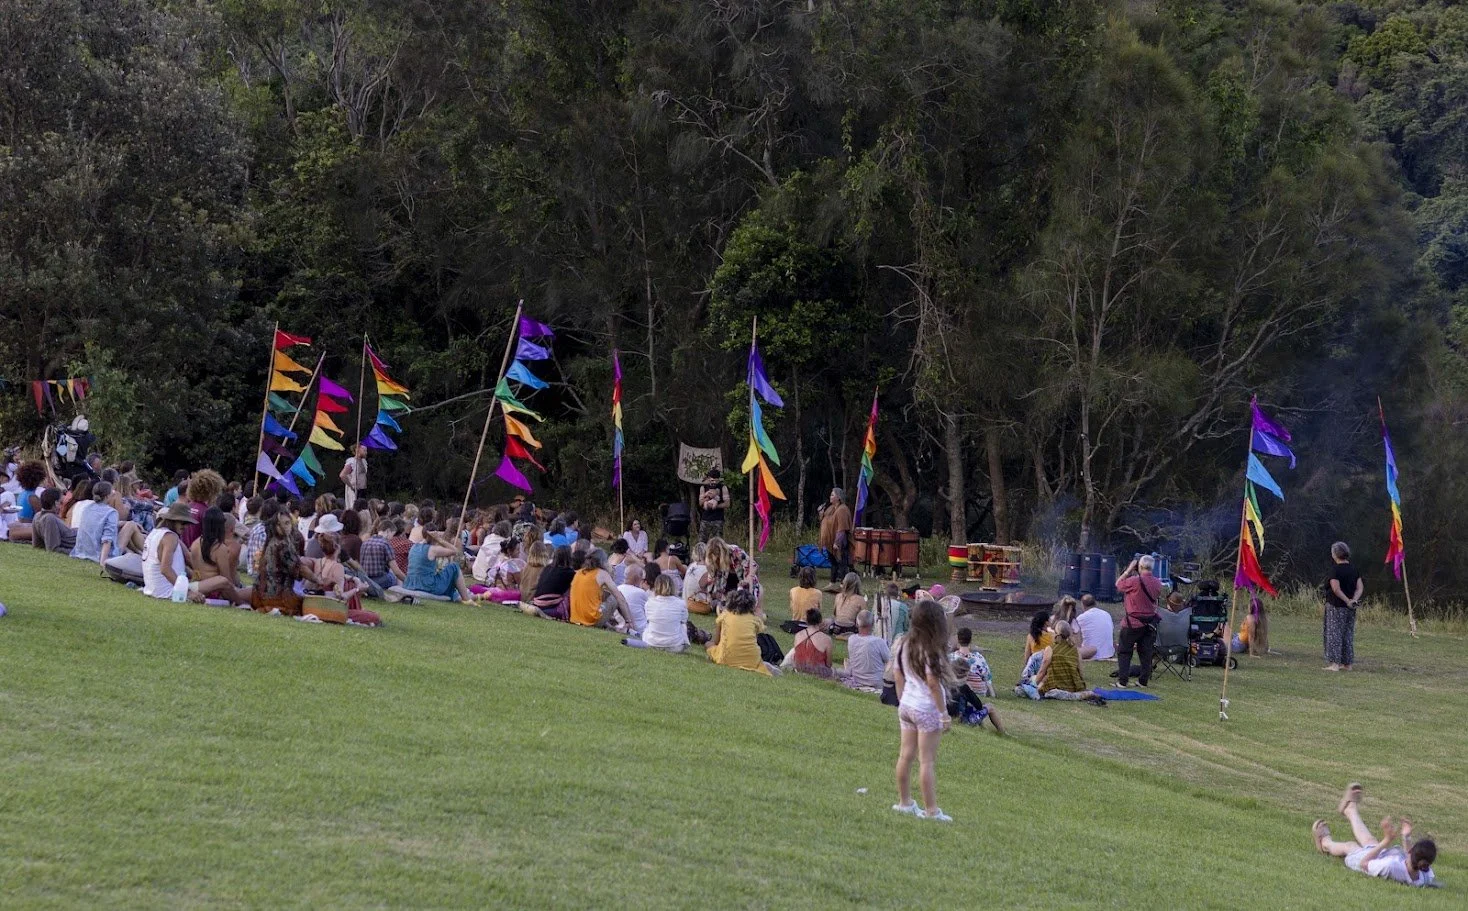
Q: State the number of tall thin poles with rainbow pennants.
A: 9